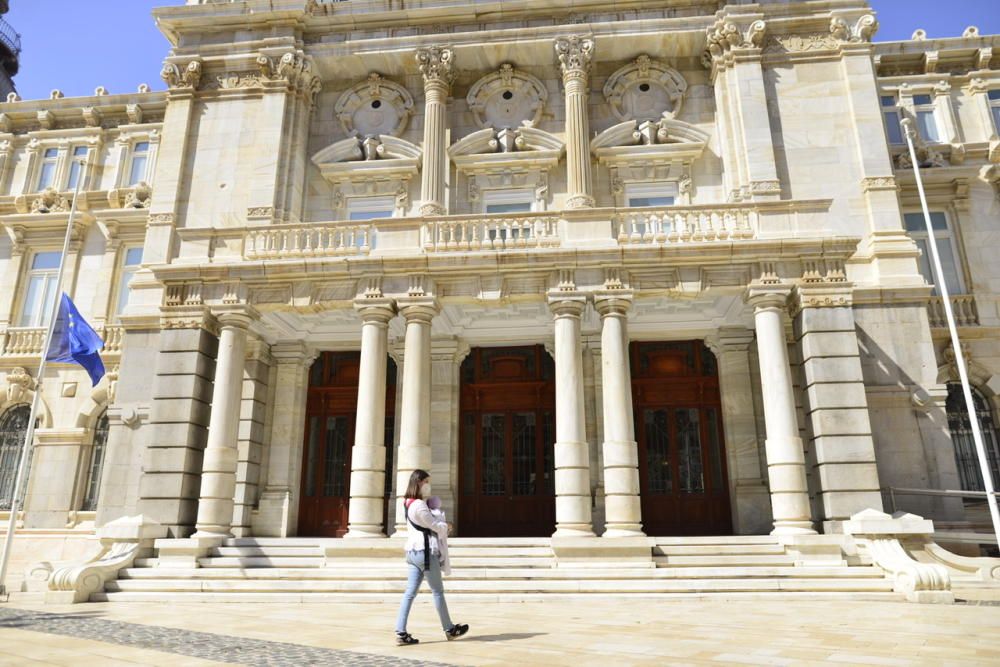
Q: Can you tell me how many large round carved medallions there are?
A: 3